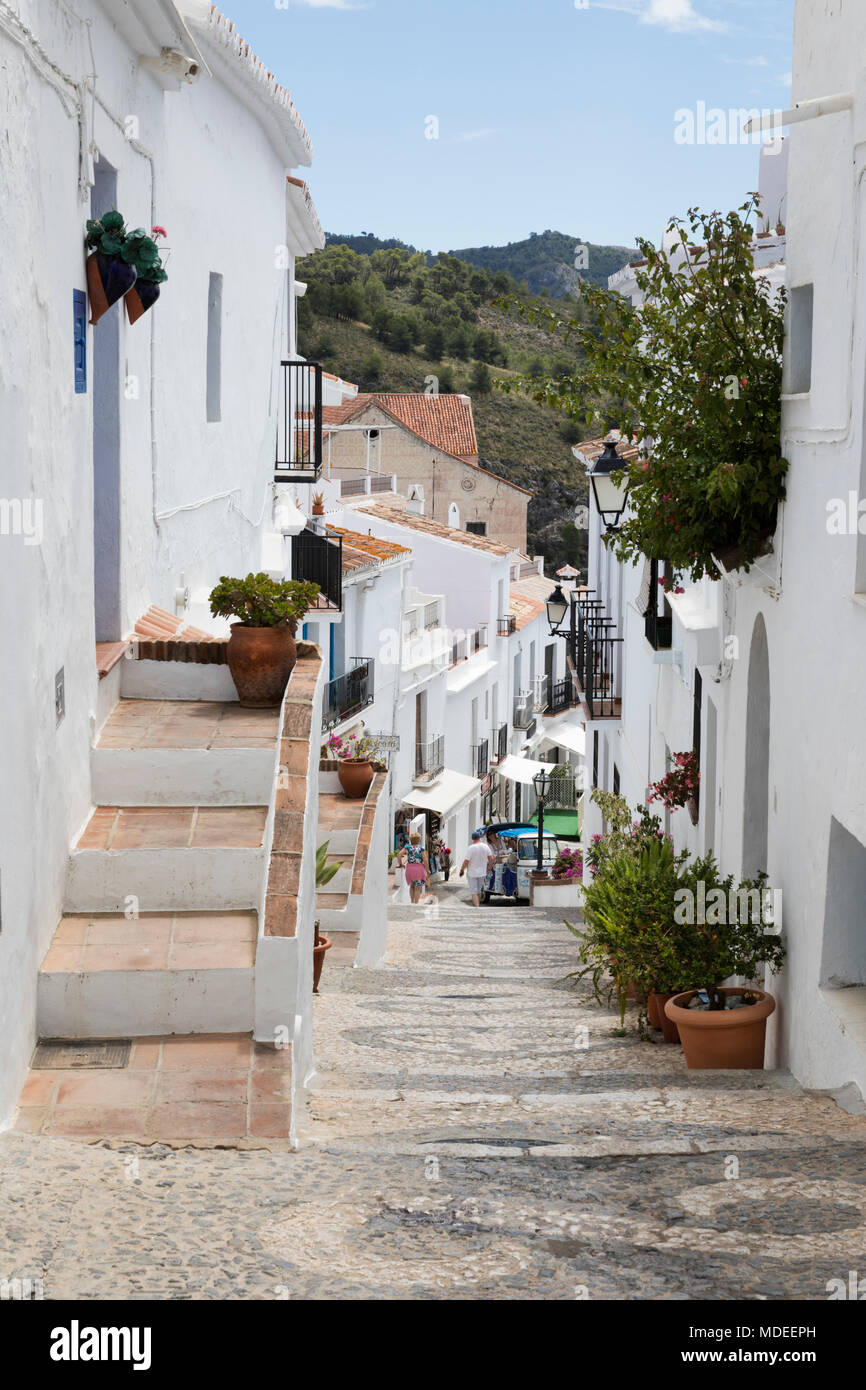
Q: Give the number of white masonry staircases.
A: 2